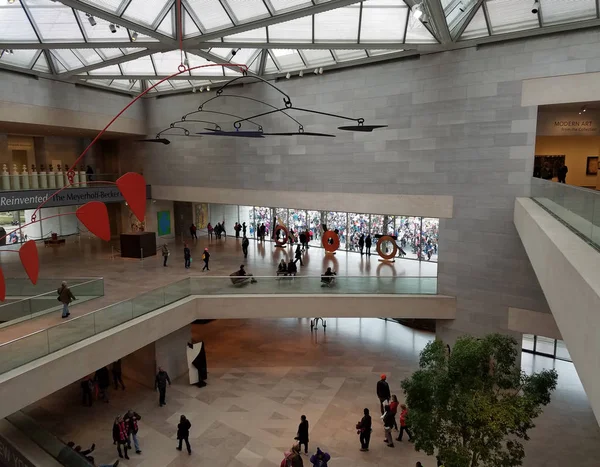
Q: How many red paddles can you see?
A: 4